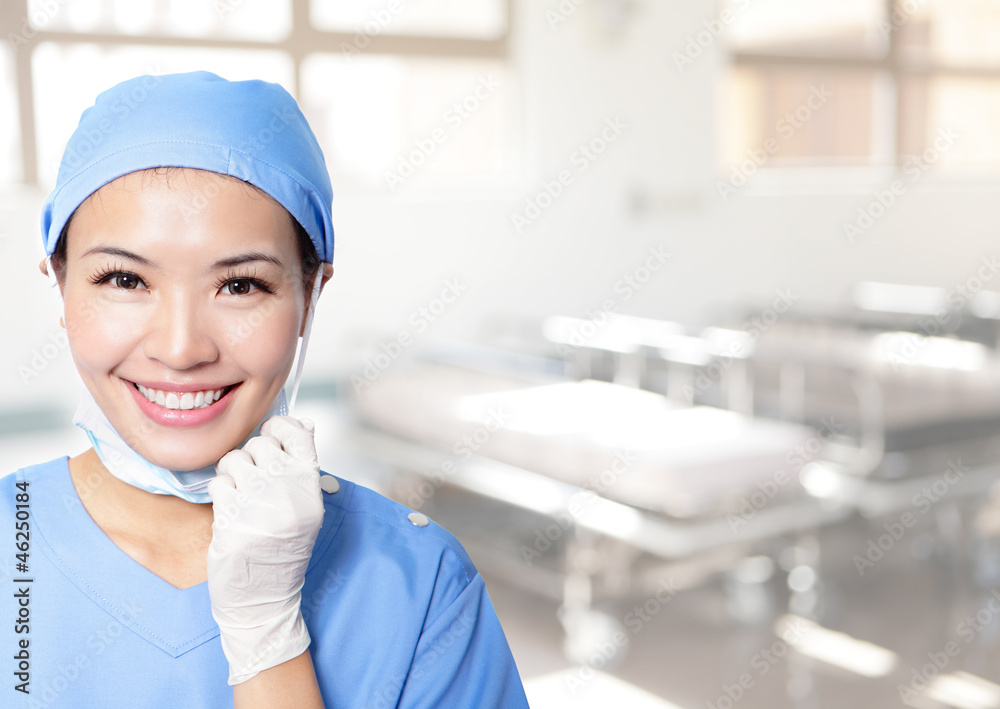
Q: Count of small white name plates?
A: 0